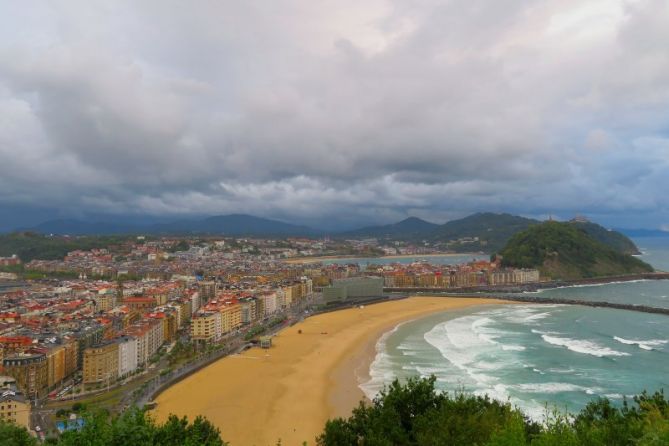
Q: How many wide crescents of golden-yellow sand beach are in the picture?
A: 1